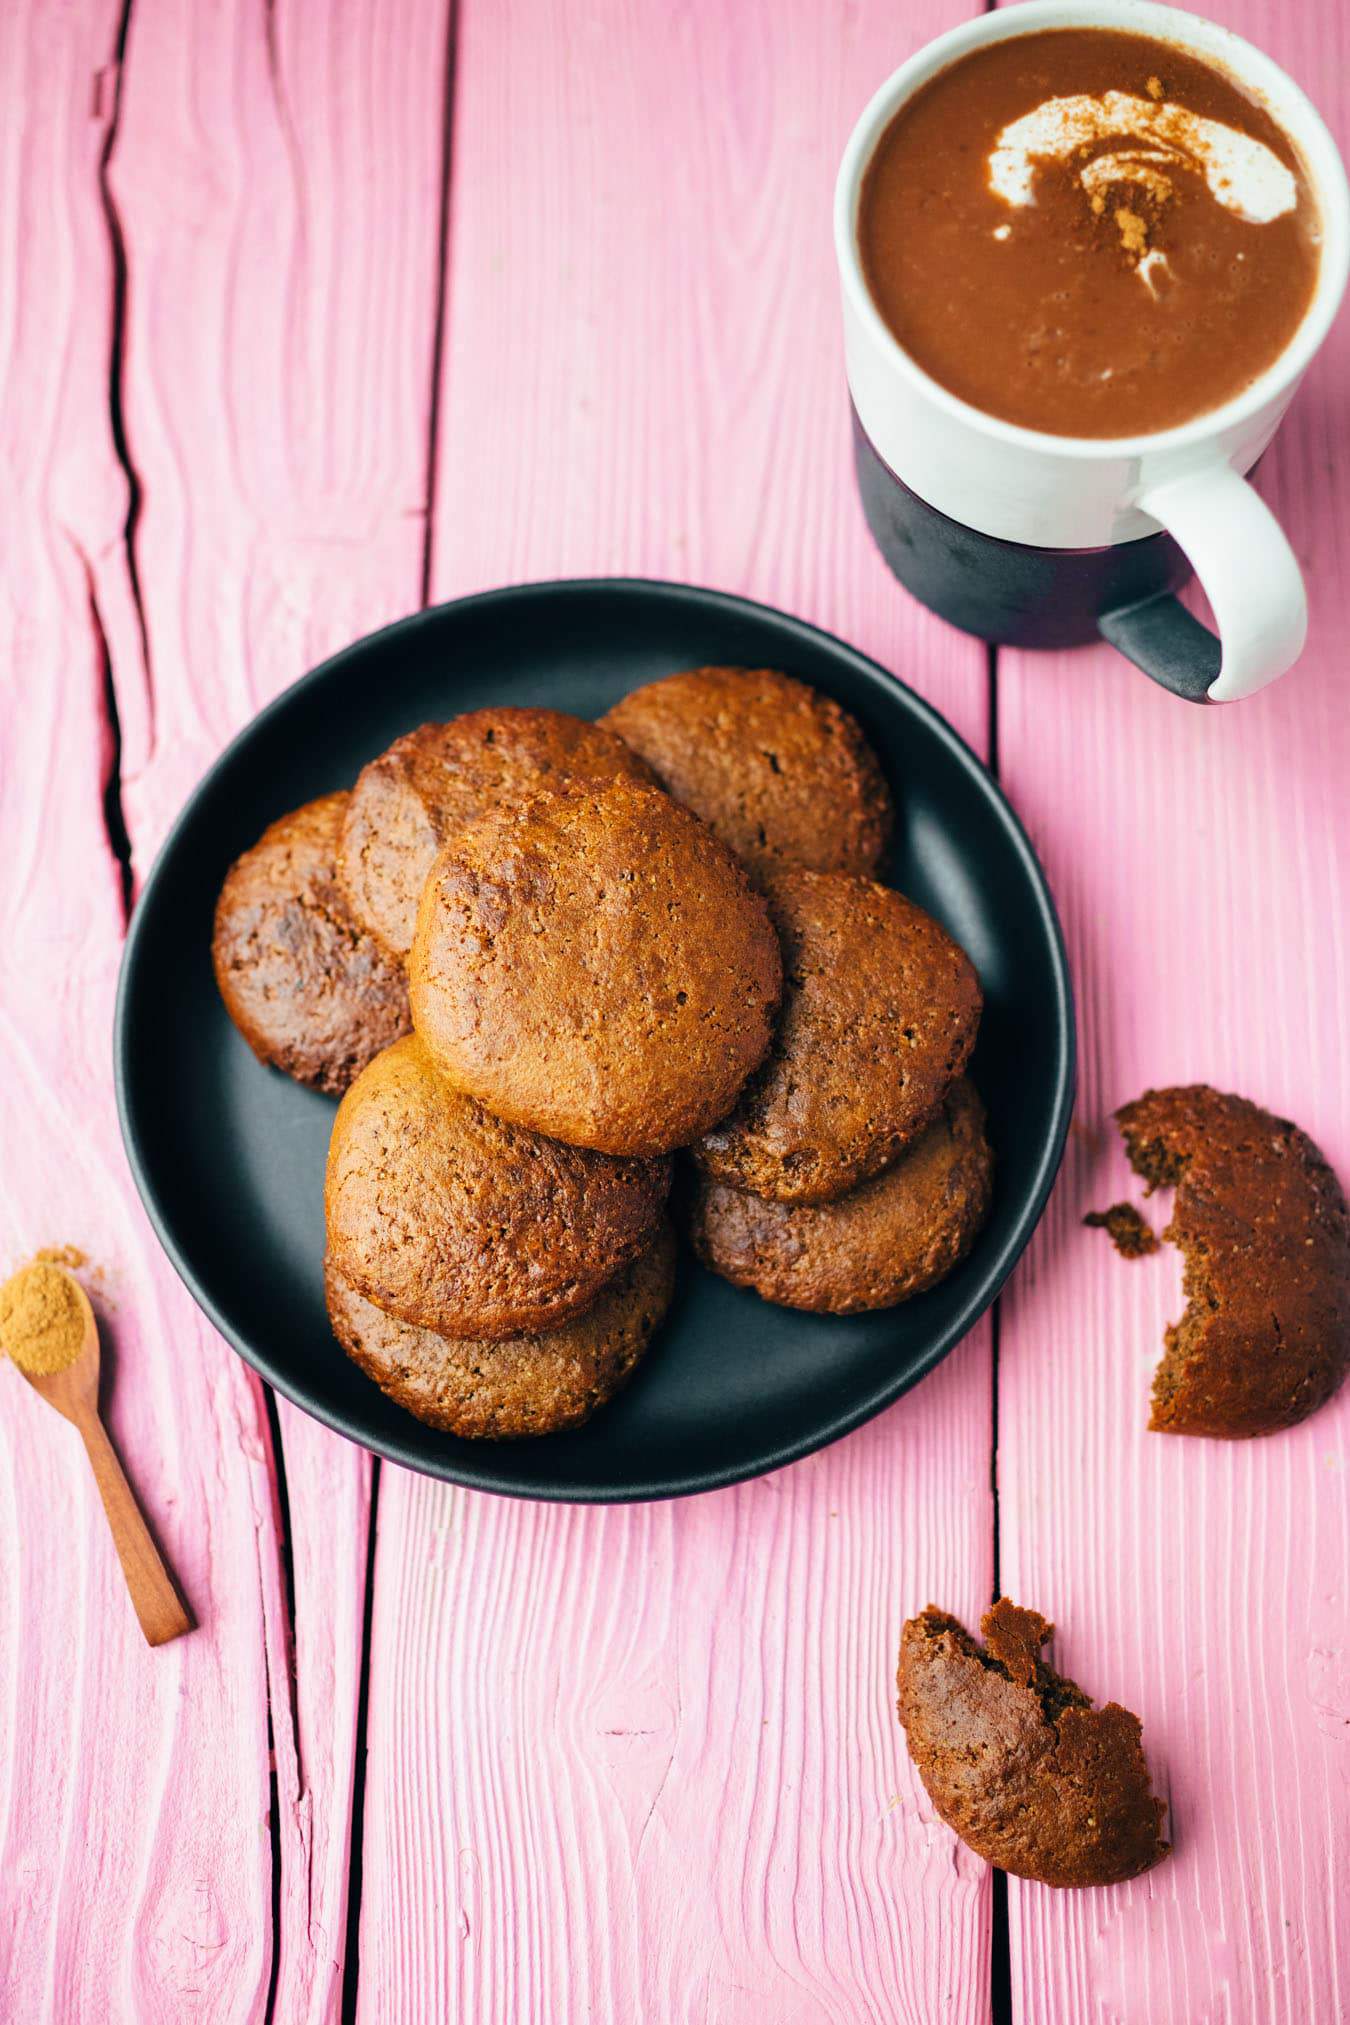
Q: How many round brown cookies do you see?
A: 8